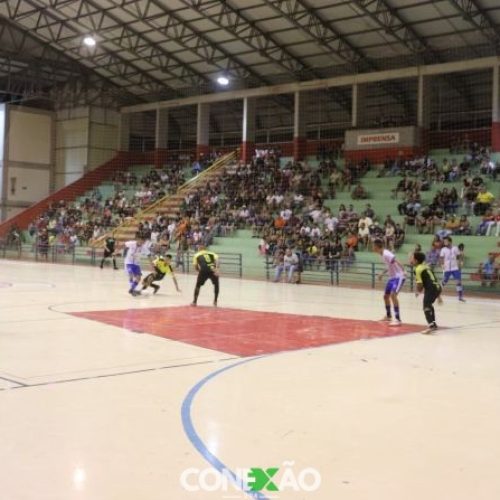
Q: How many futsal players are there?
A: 6